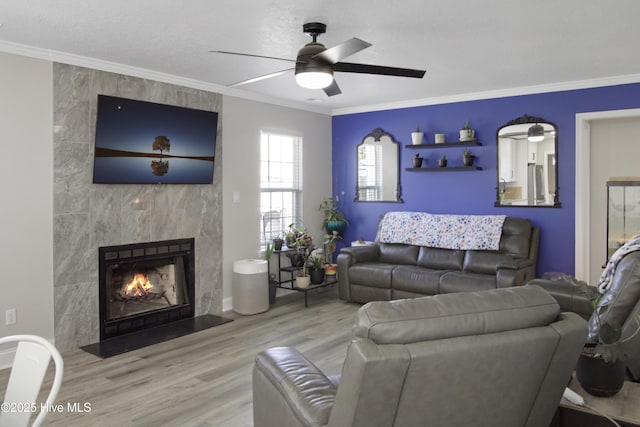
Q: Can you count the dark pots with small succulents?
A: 3